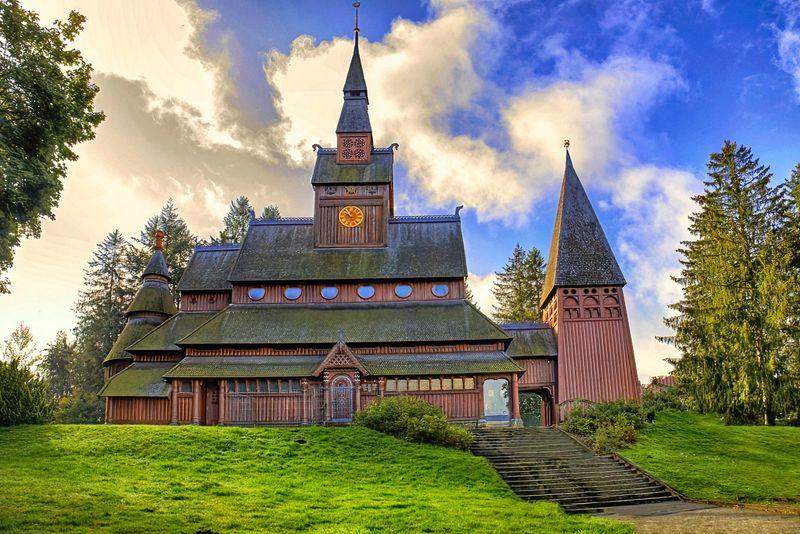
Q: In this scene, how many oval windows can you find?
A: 6